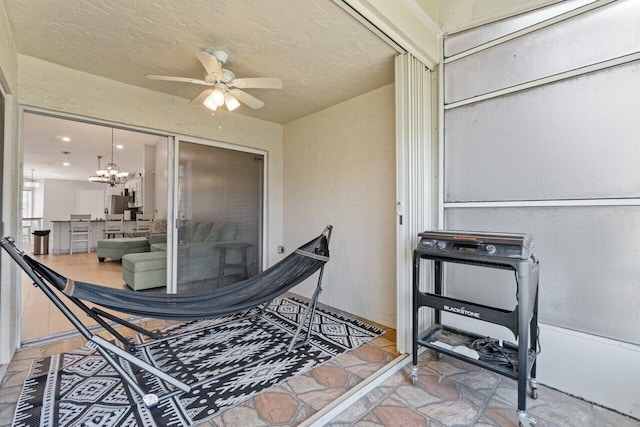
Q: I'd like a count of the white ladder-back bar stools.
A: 3